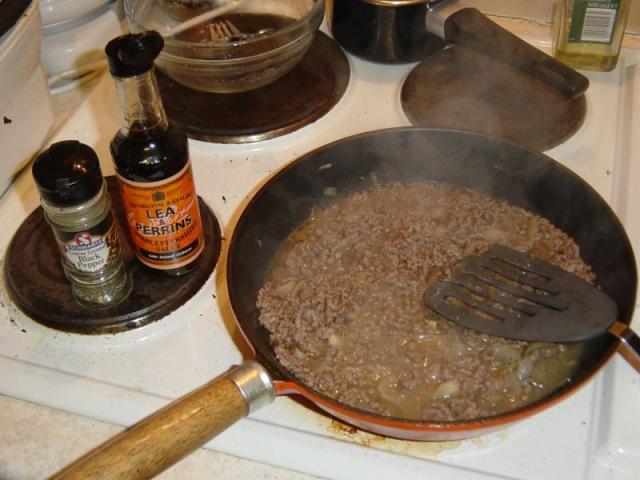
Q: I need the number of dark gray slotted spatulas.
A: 1